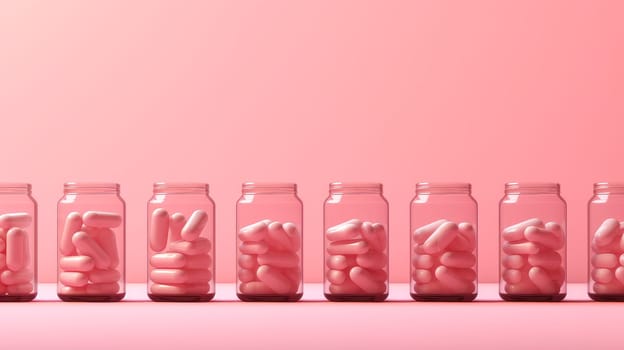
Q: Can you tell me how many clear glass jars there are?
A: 8